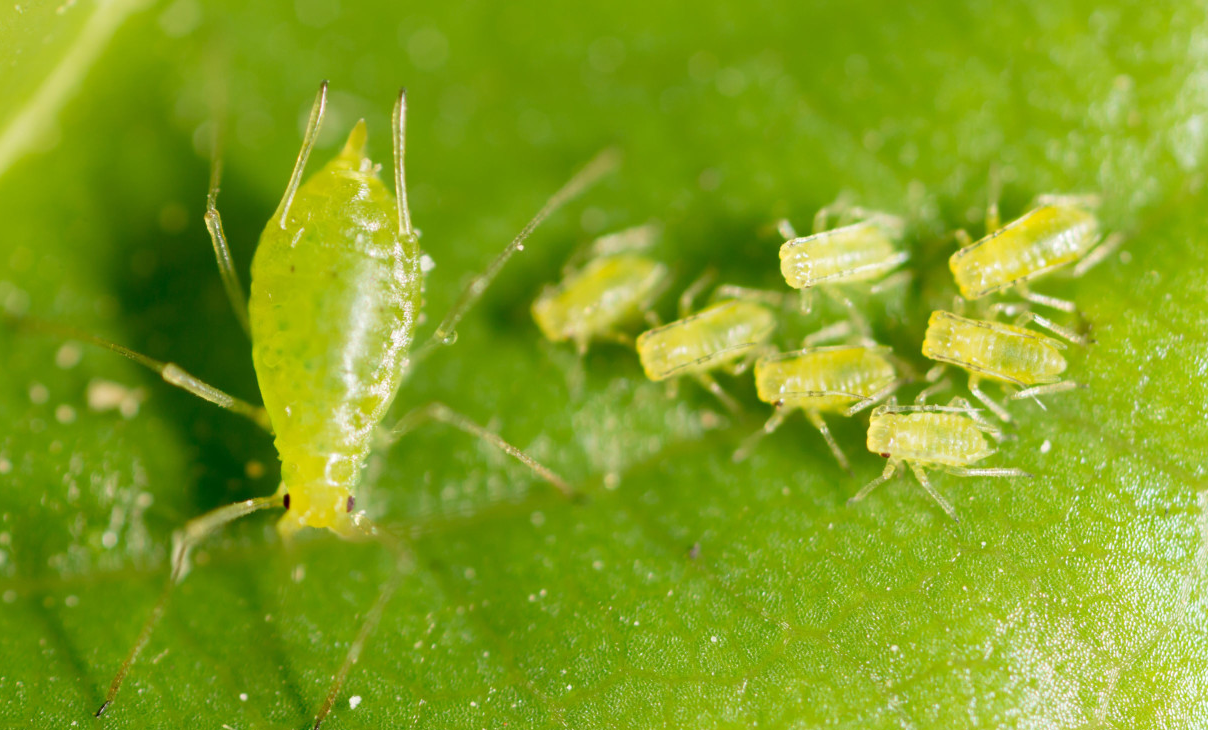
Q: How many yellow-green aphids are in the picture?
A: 8